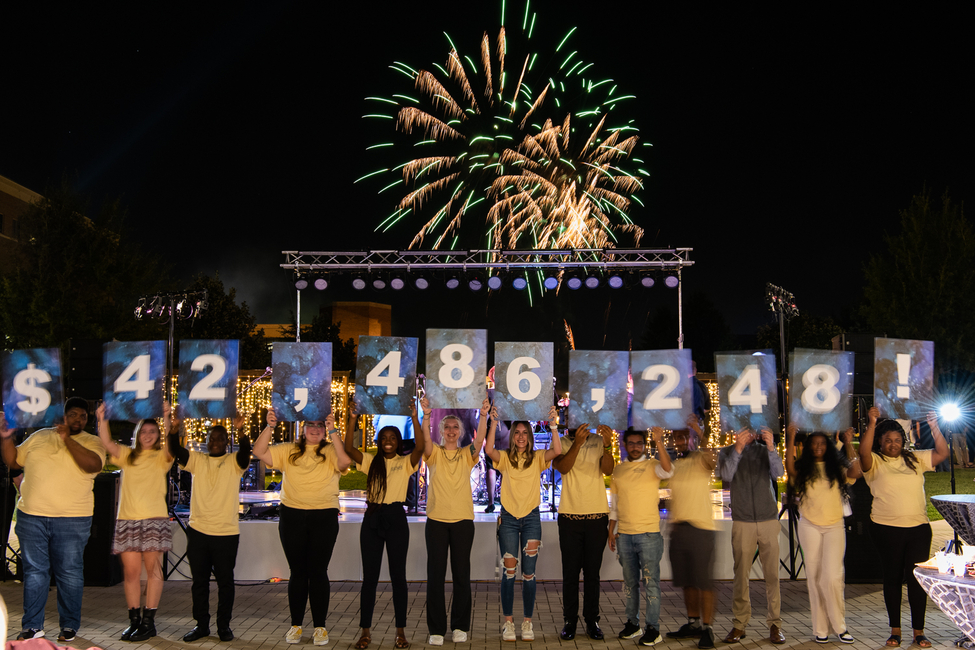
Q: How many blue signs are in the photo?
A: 12